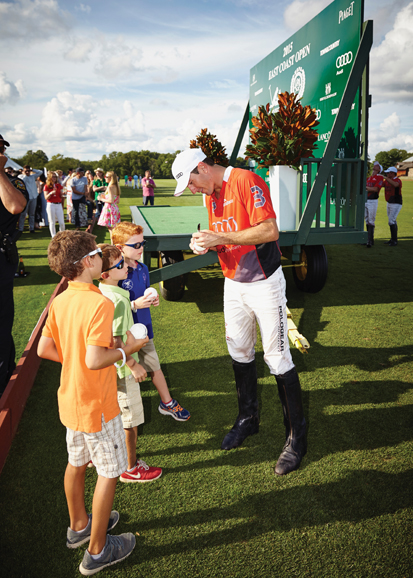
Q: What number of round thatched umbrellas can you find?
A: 0